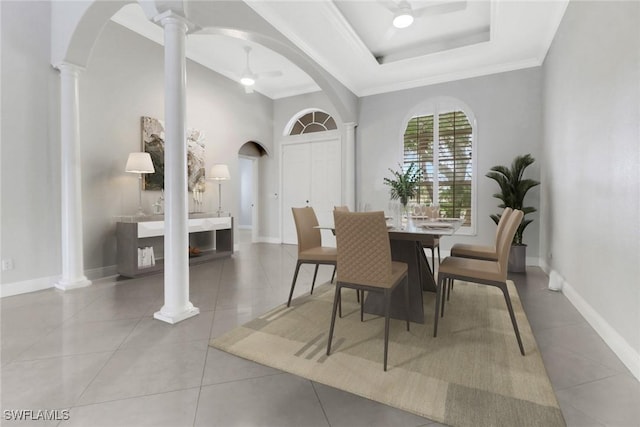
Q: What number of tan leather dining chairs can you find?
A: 6